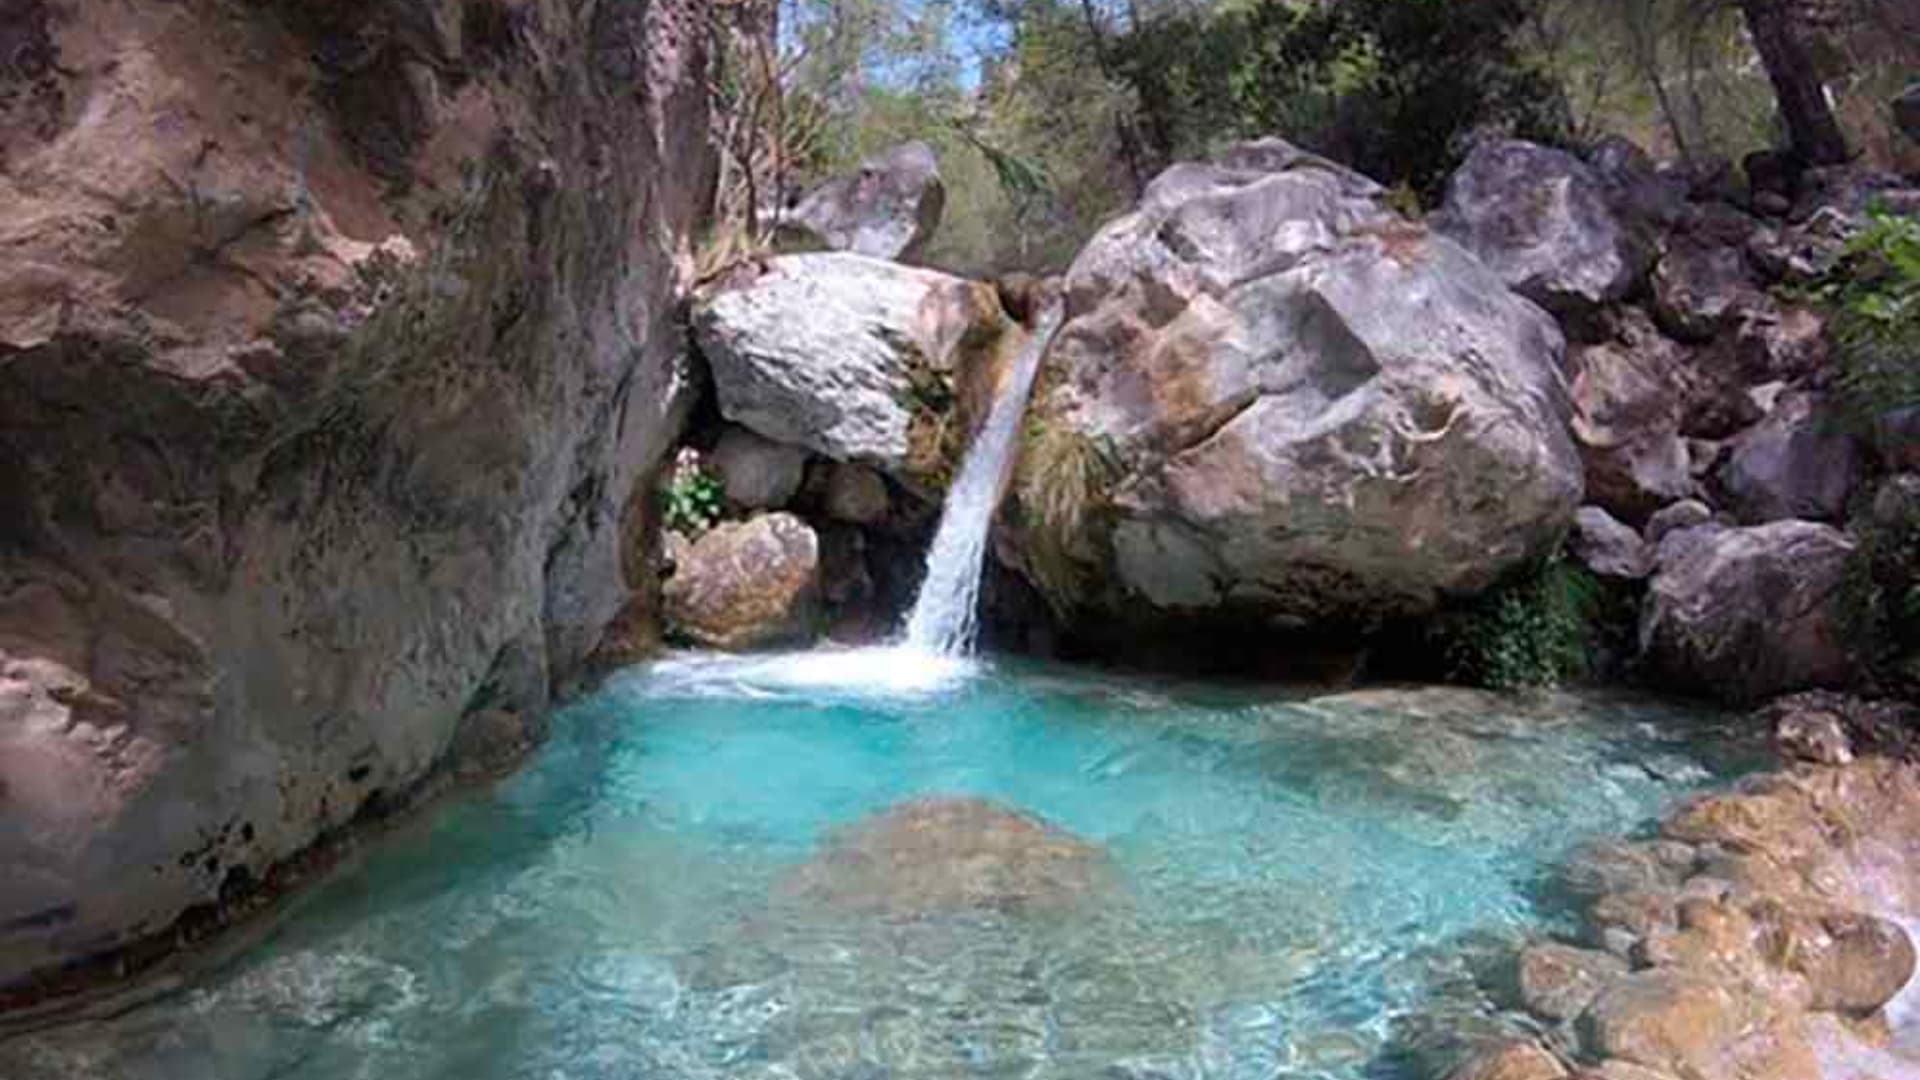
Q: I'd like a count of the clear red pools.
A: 0